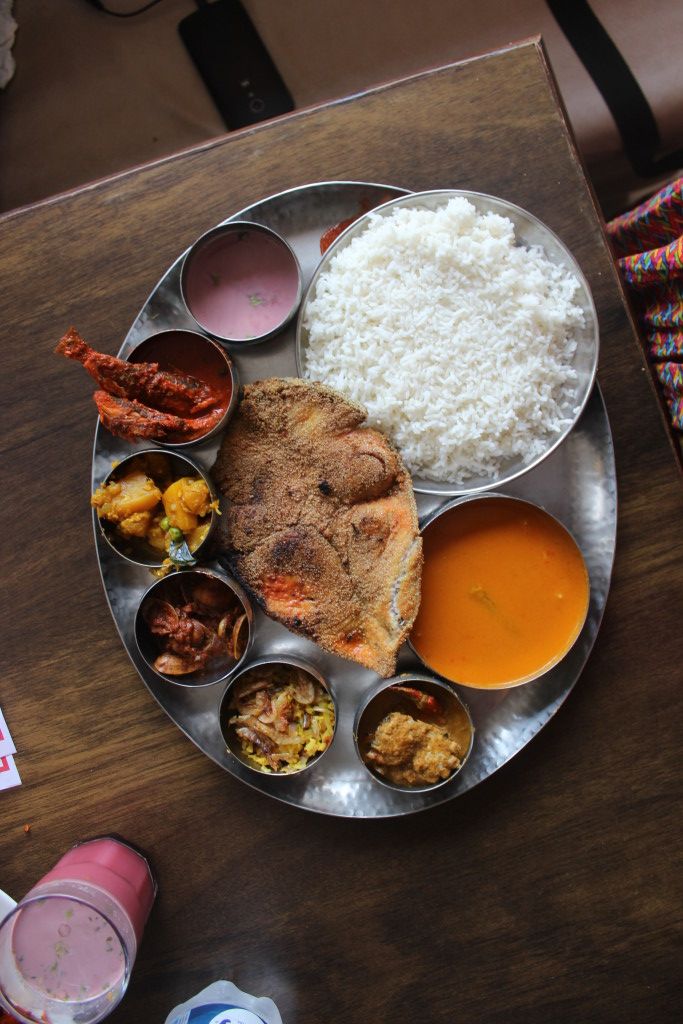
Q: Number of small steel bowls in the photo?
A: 6